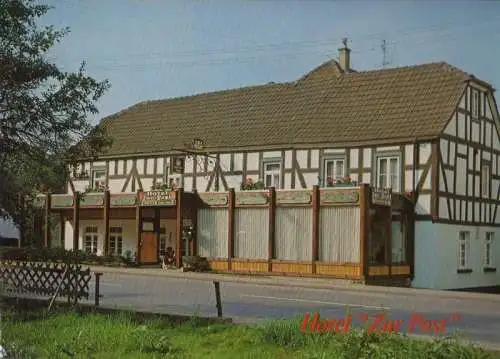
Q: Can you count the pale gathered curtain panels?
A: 4